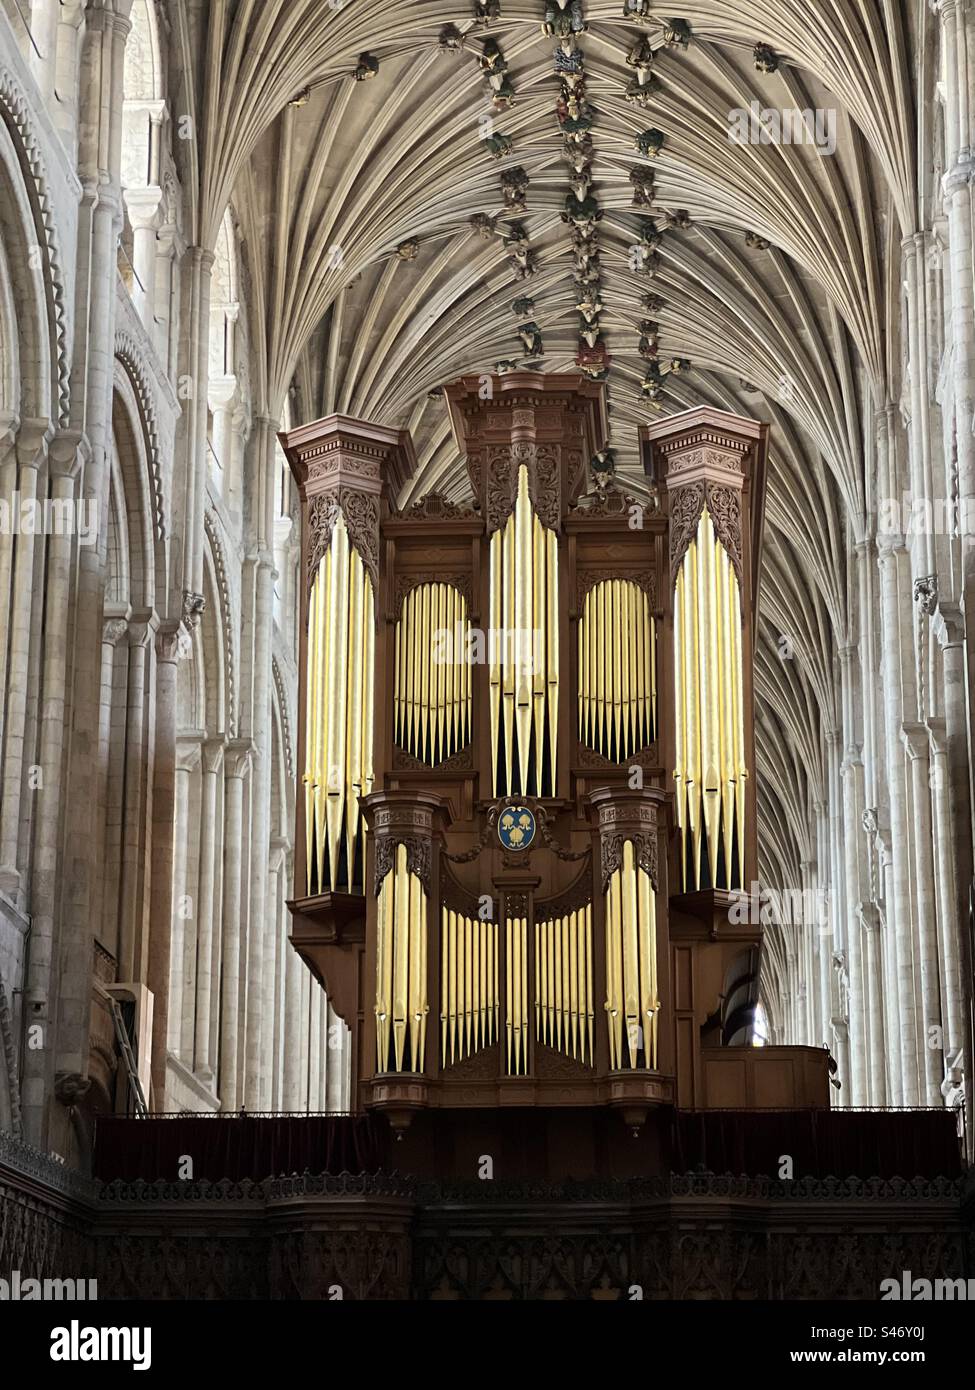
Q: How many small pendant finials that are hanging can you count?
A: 2